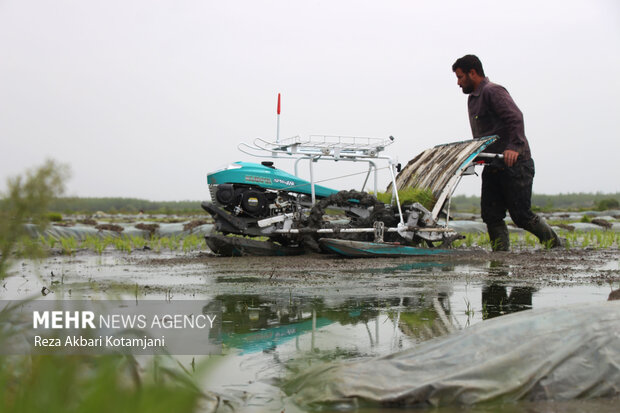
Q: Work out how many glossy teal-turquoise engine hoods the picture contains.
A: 1